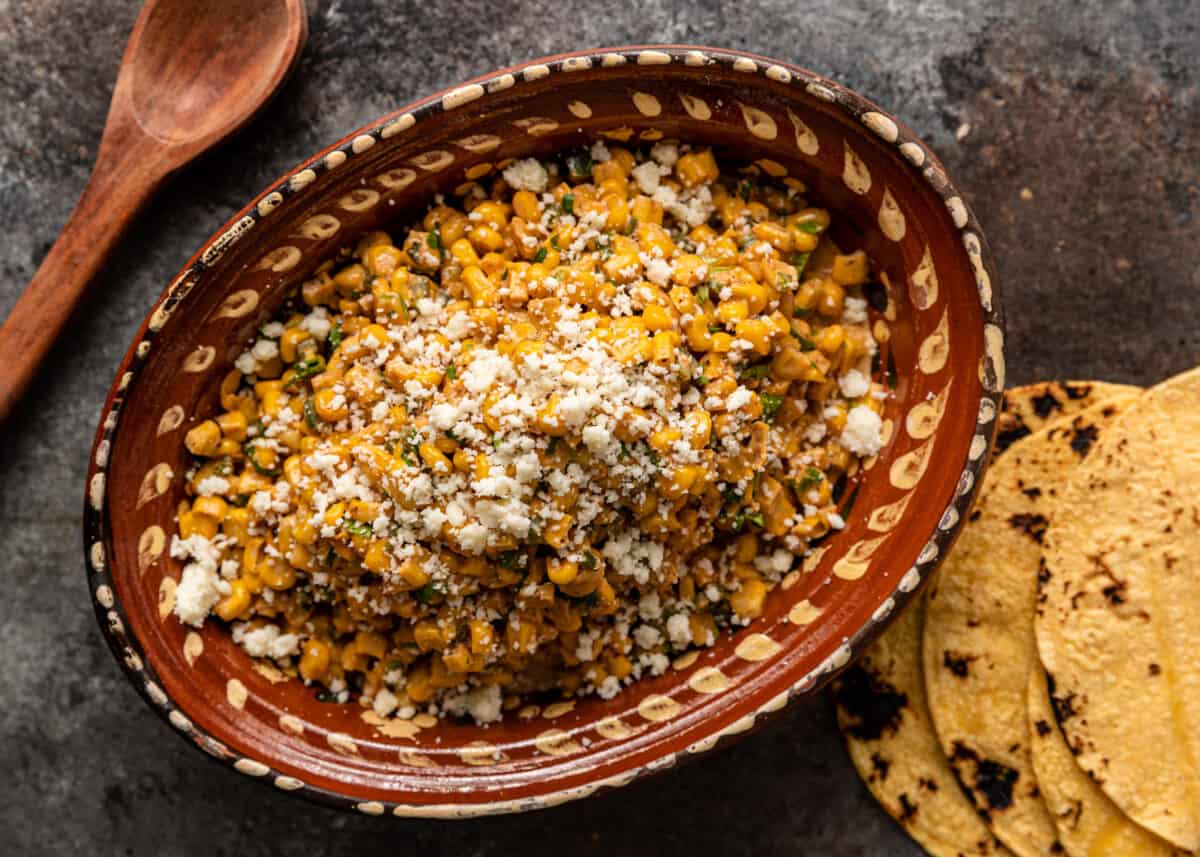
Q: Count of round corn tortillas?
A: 4